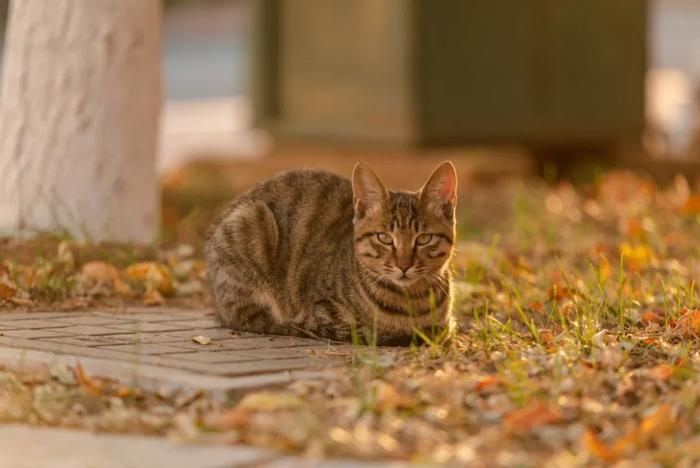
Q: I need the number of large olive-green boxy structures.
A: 1